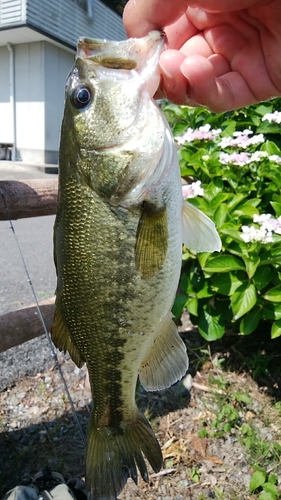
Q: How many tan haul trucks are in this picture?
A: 0